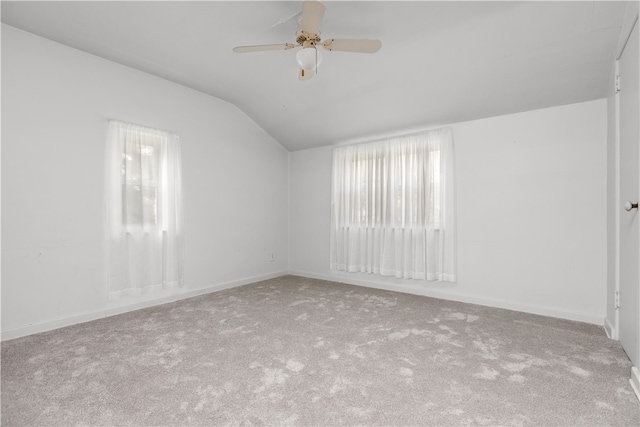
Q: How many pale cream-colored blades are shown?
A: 4